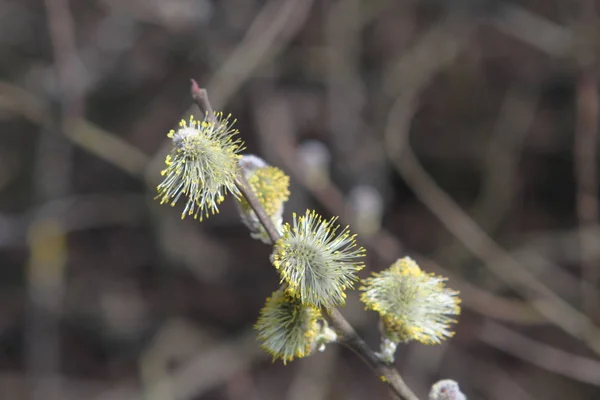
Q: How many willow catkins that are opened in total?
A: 5